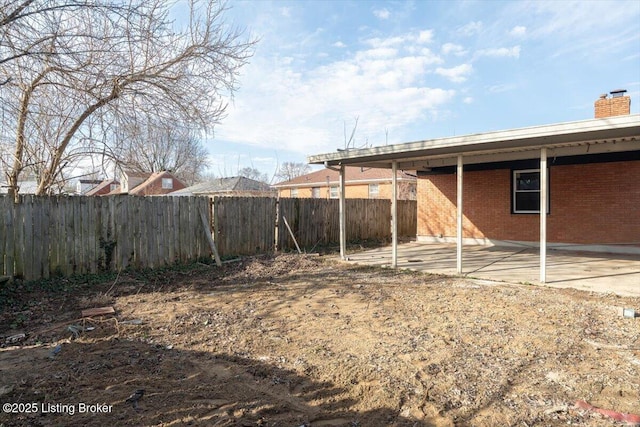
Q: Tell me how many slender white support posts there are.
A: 4